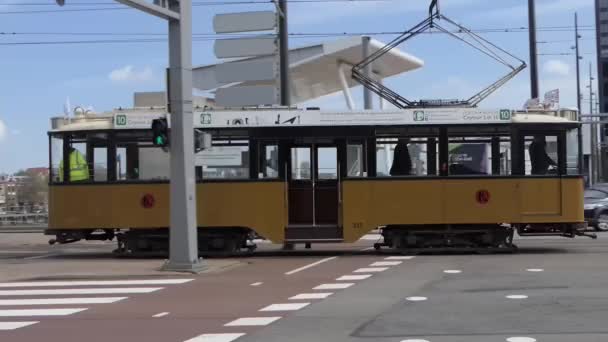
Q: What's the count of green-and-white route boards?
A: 2